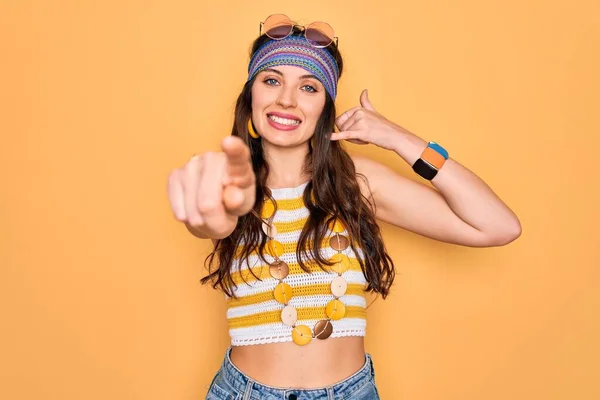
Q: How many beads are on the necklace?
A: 13